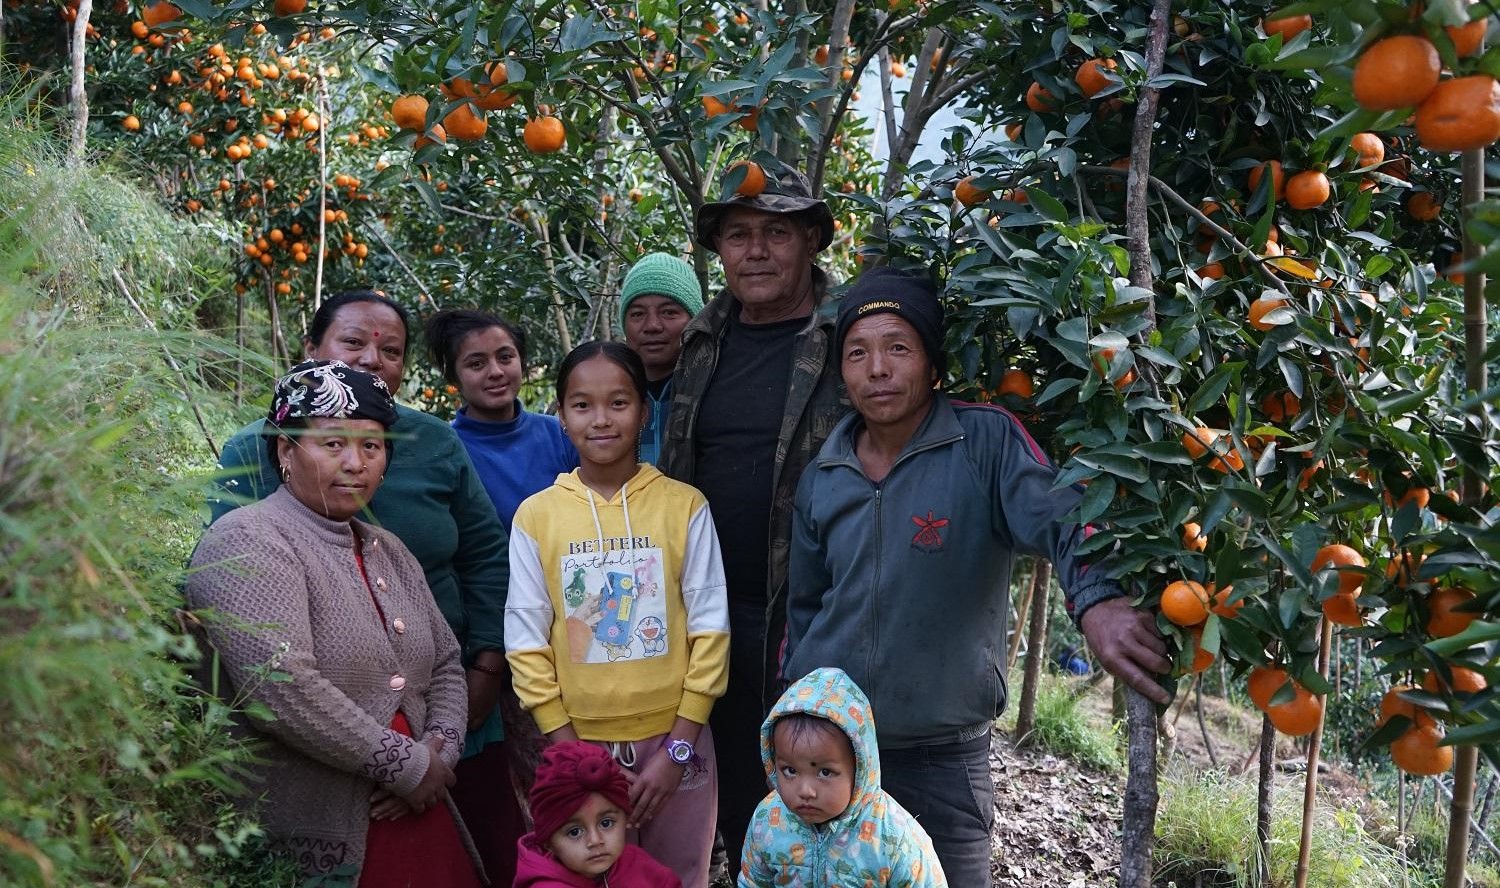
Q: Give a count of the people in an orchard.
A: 9